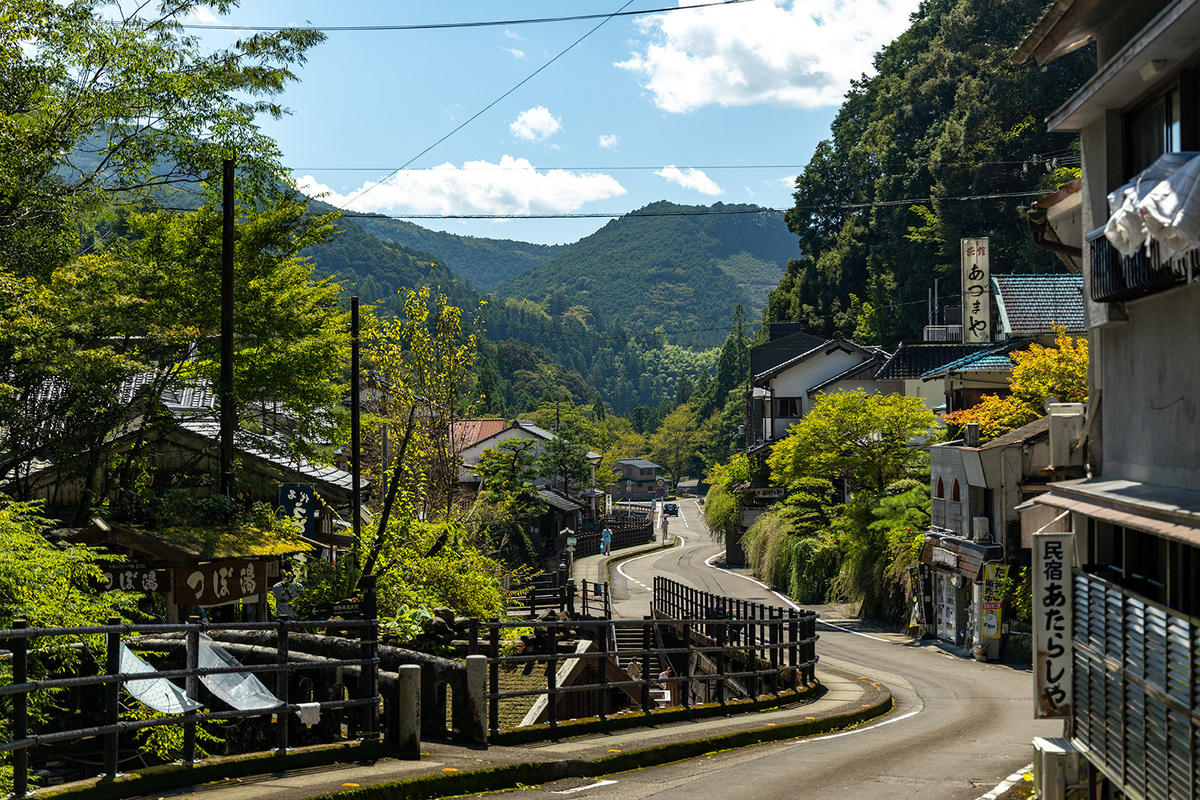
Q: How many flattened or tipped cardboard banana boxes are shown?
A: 0